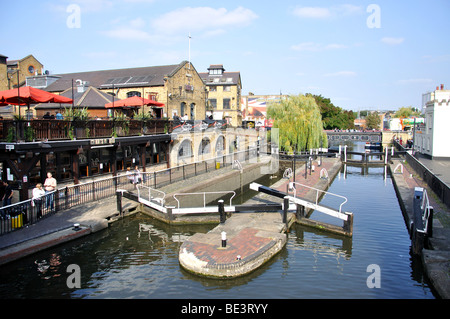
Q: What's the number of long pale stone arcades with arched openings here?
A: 1